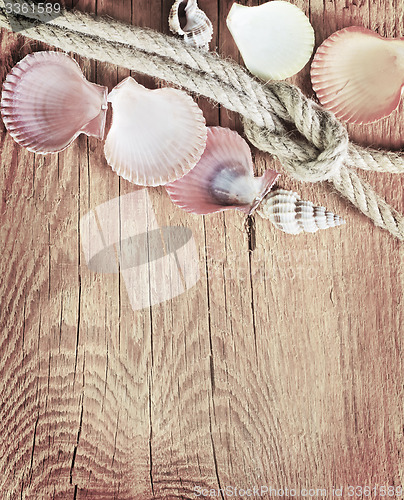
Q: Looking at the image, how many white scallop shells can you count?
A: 2